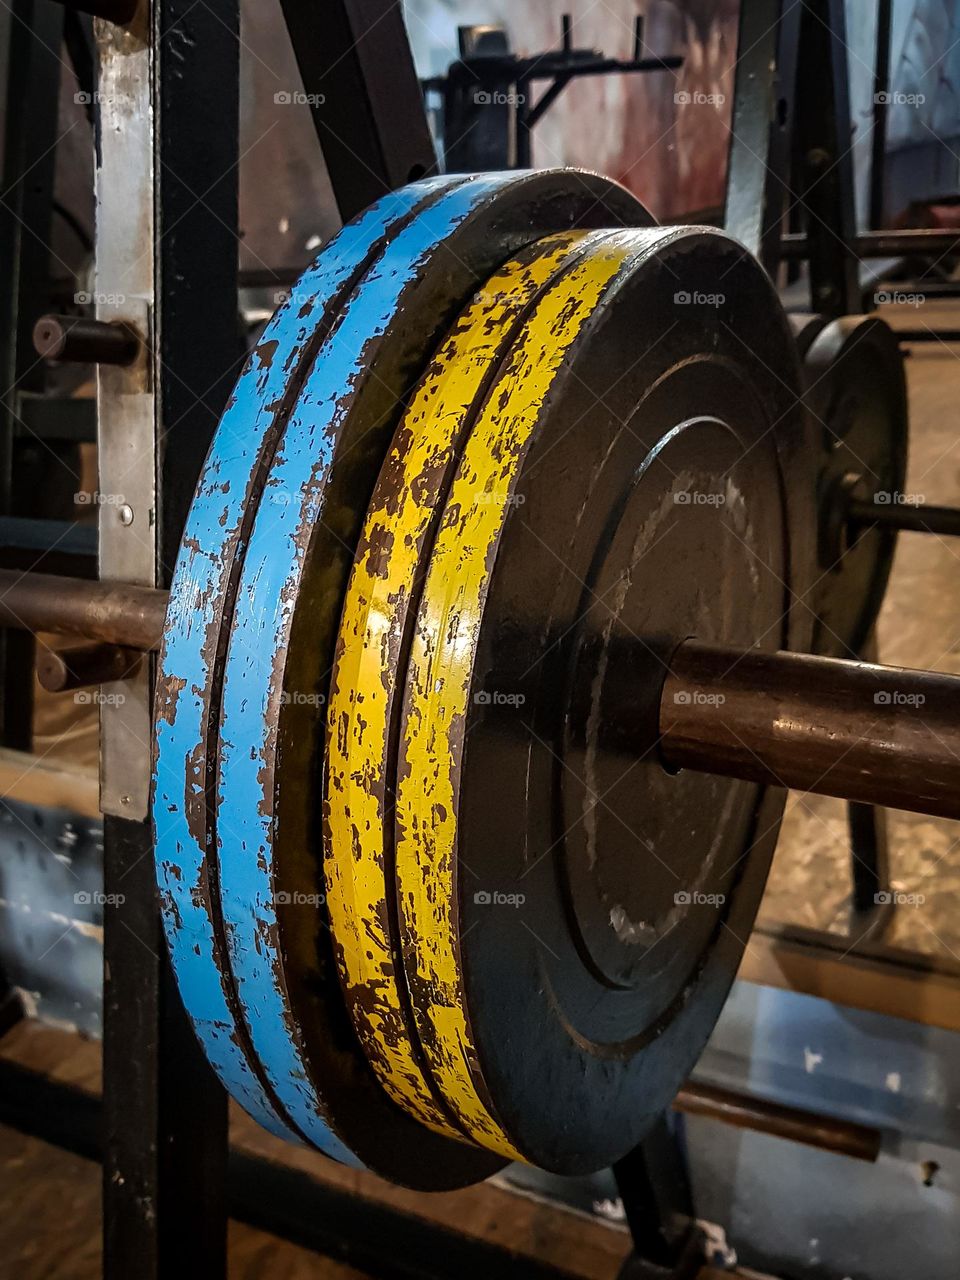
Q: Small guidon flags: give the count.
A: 0